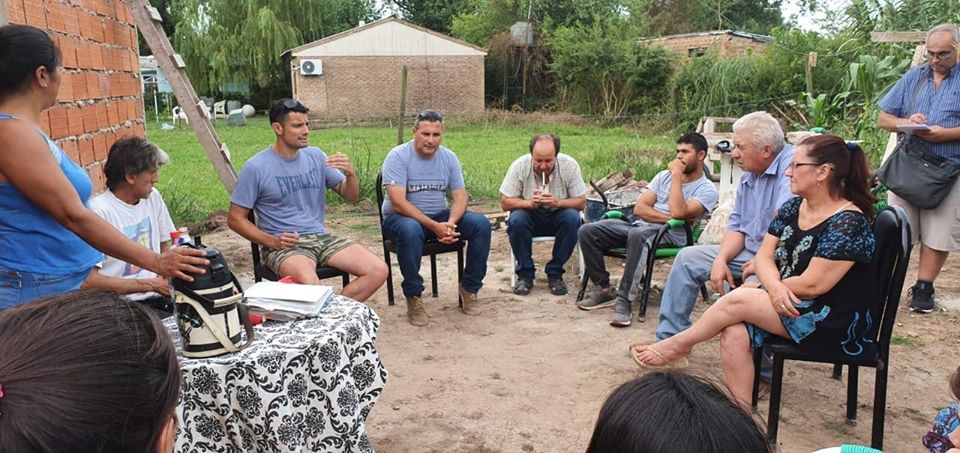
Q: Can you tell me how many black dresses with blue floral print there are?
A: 1